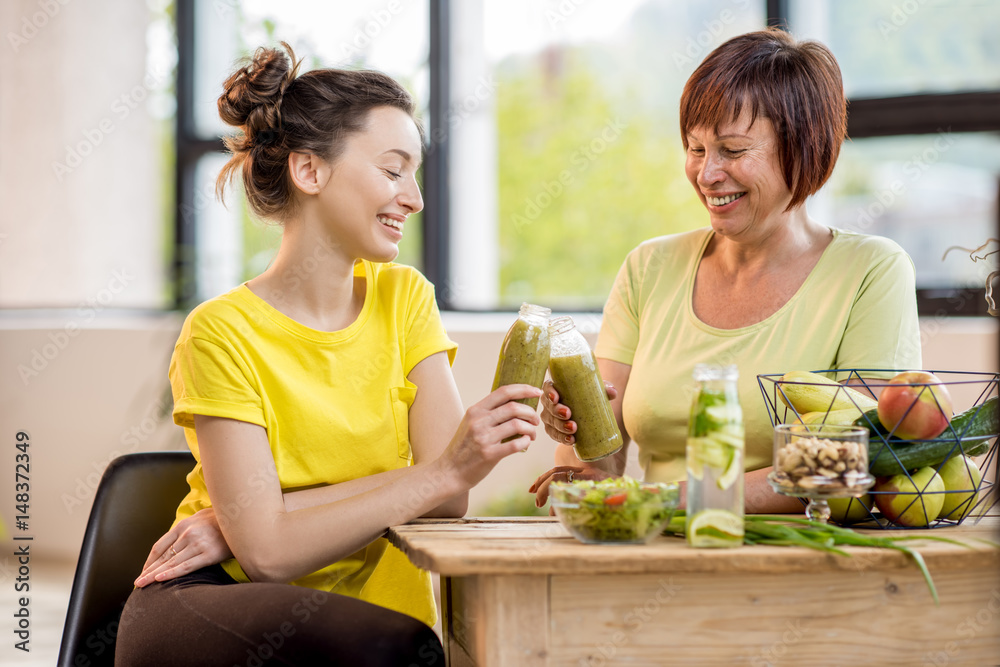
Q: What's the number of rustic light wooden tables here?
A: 1